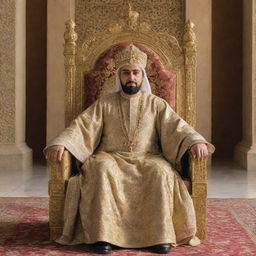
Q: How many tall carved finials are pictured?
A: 2